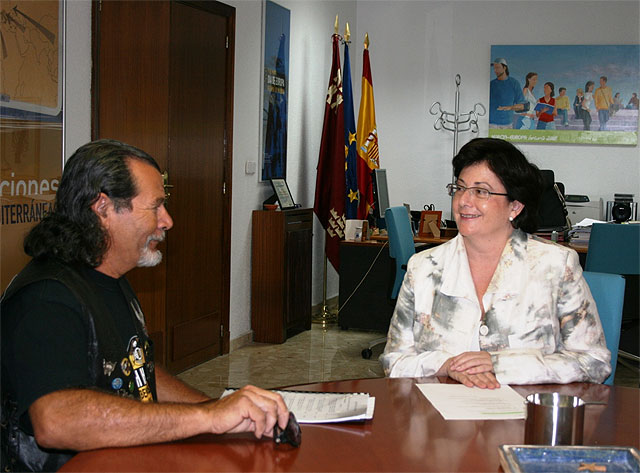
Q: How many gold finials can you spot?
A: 3